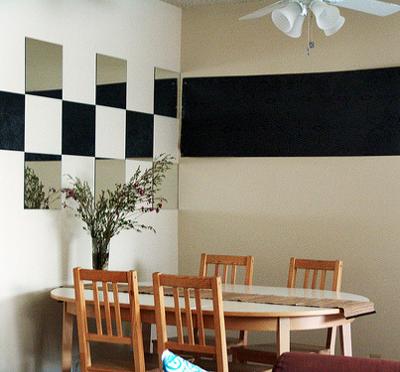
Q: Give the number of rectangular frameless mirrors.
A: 6